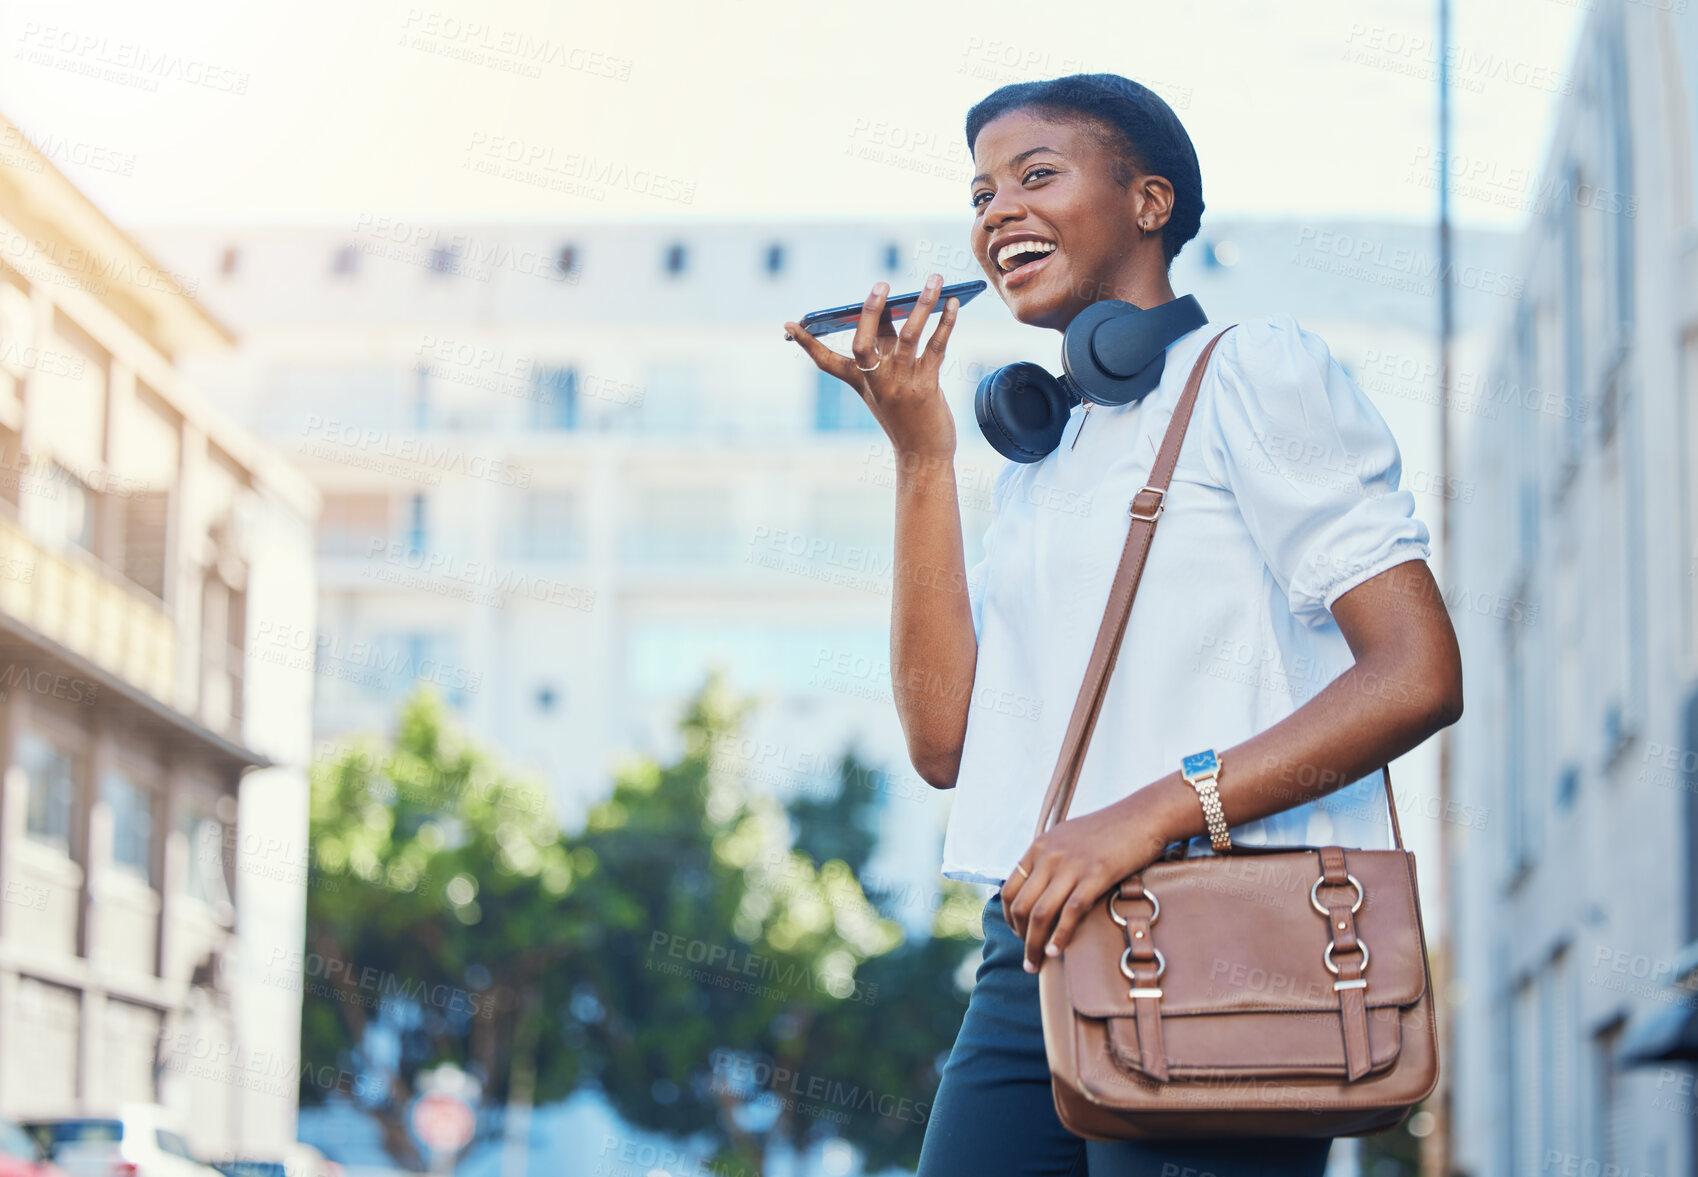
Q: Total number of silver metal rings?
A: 4